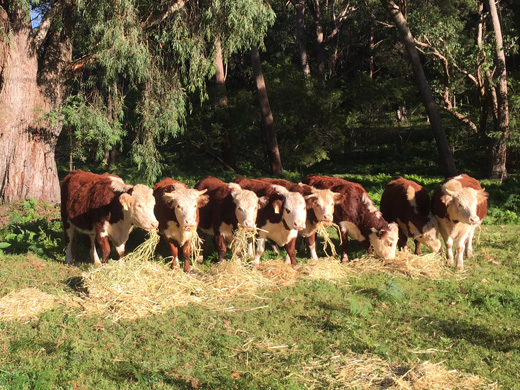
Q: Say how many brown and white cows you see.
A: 8